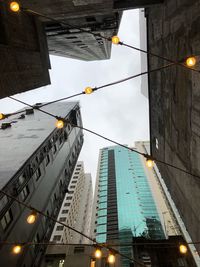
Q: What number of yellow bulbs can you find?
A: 12